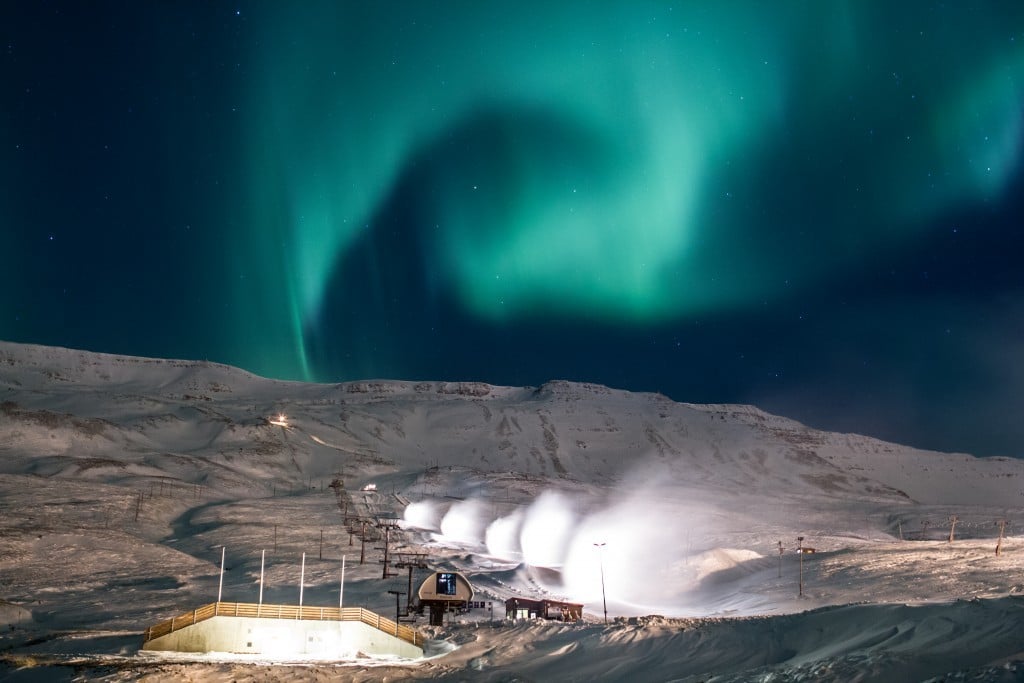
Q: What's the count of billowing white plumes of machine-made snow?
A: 5